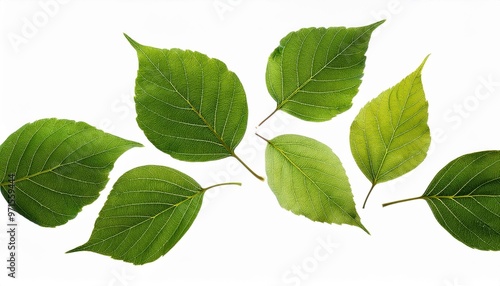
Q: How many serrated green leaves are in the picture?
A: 7